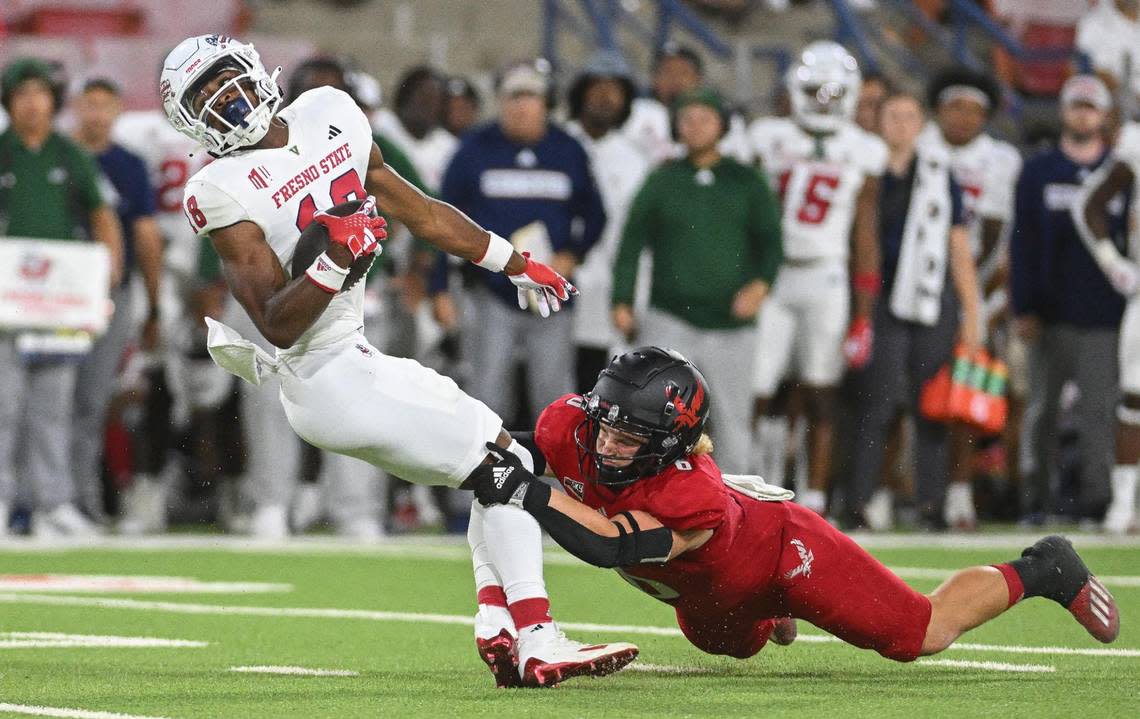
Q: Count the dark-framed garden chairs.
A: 0